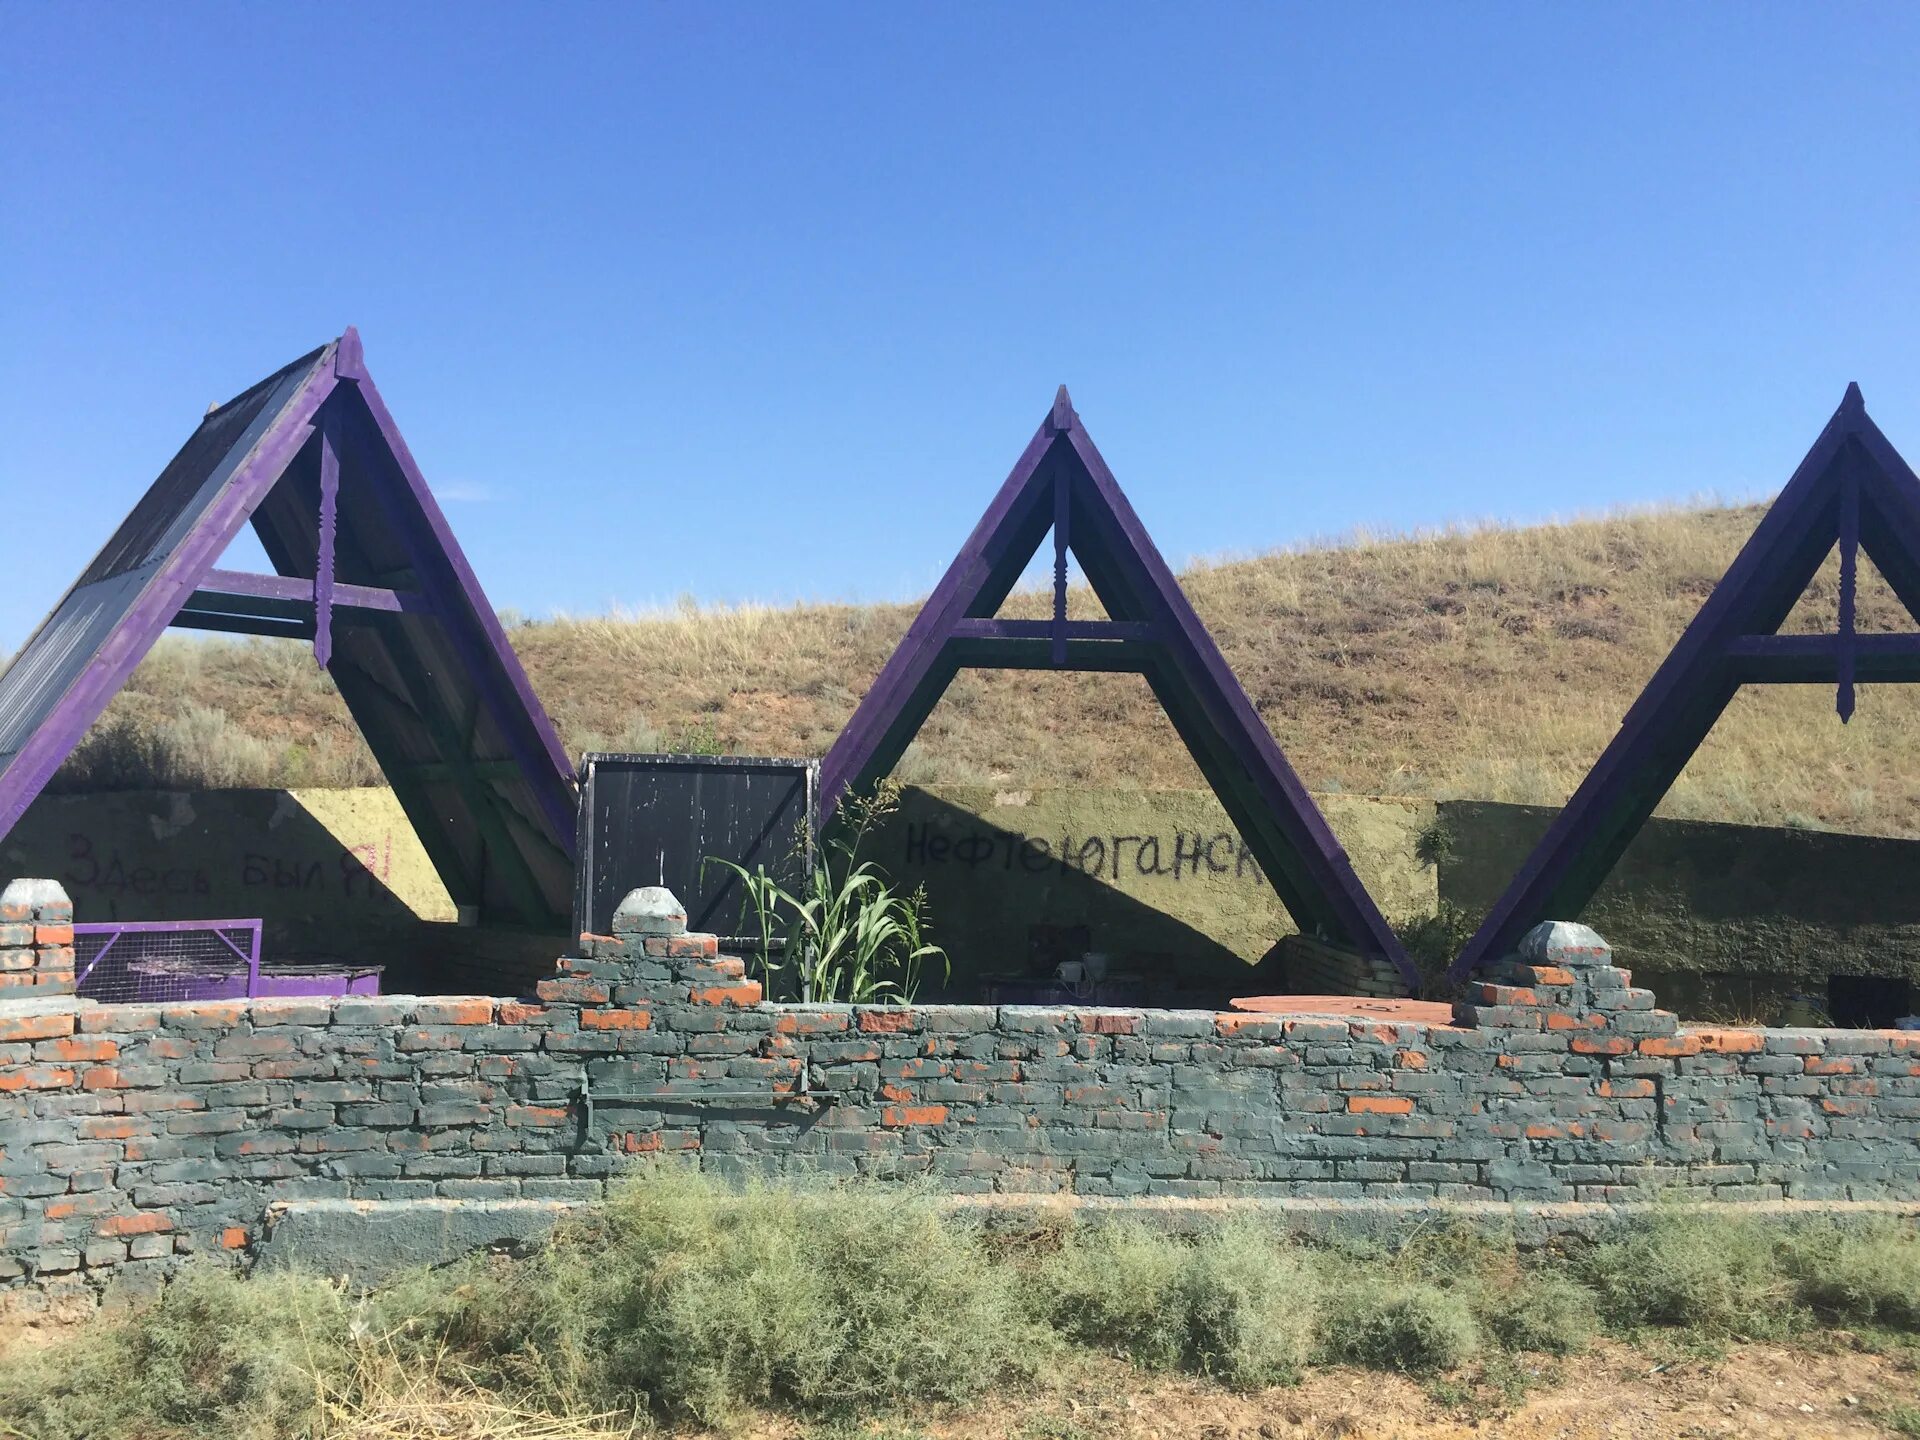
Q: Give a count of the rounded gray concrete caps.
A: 3